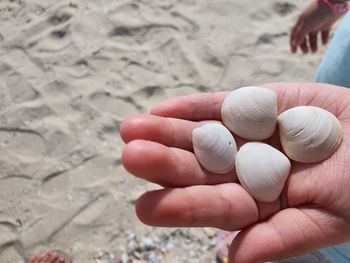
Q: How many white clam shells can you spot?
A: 4